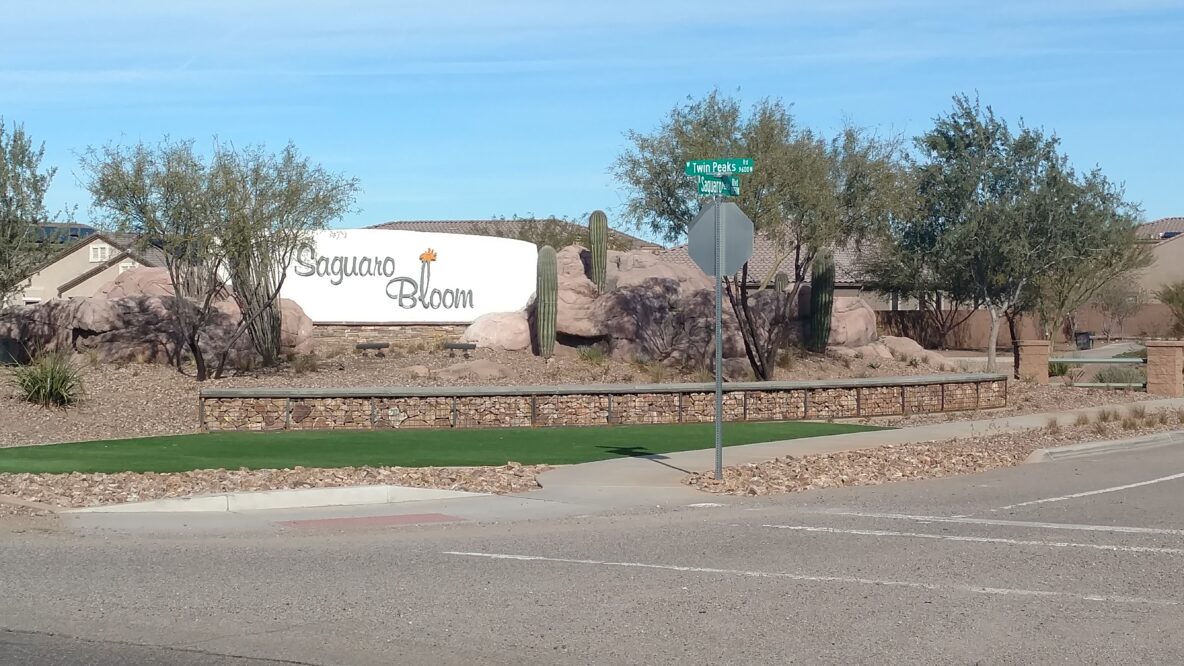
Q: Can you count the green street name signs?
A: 2